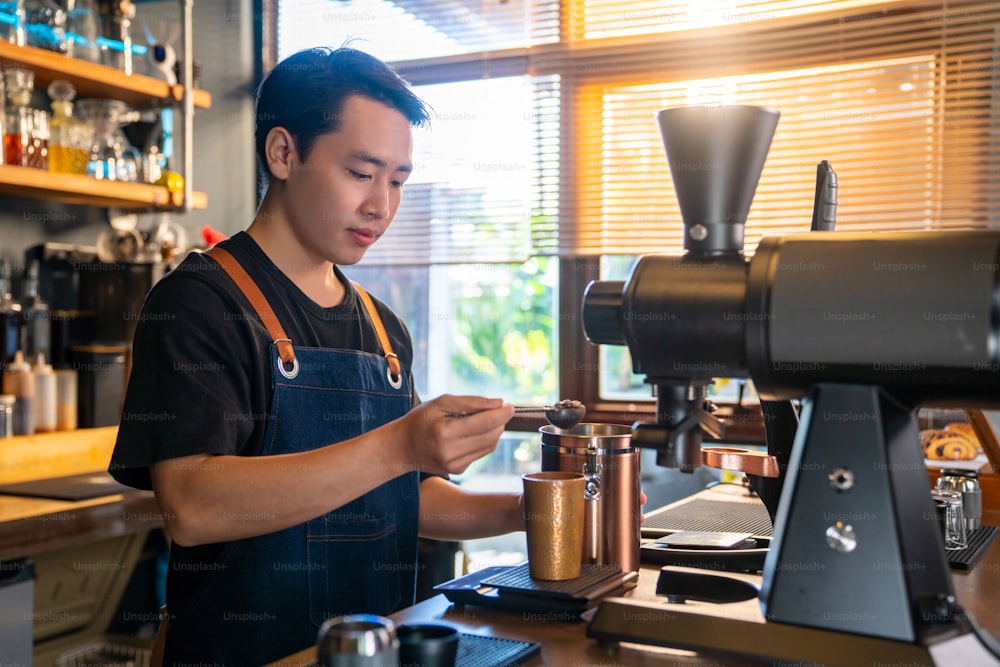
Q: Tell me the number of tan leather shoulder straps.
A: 2